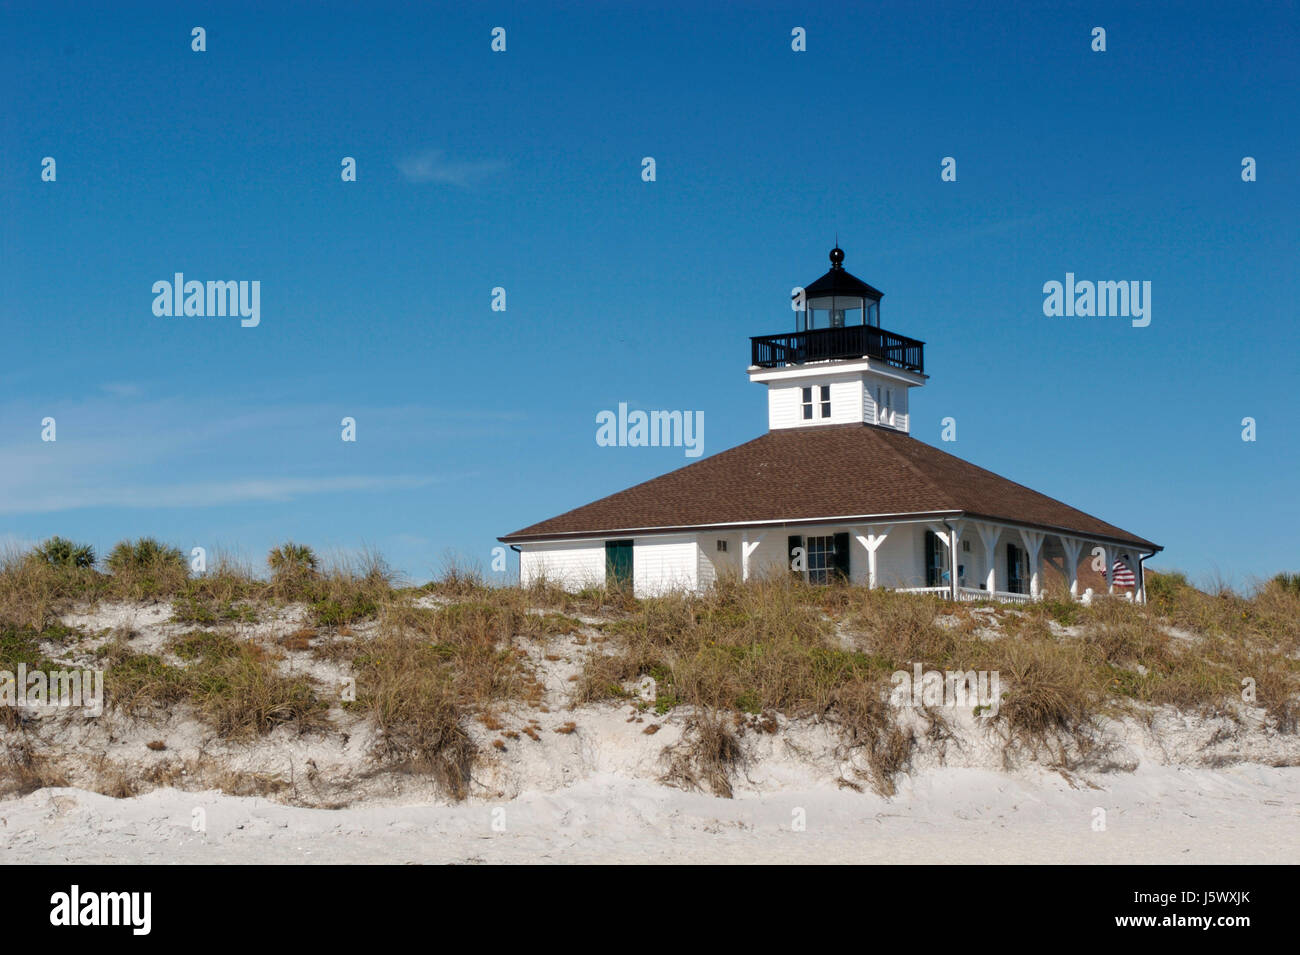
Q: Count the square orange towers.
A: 0